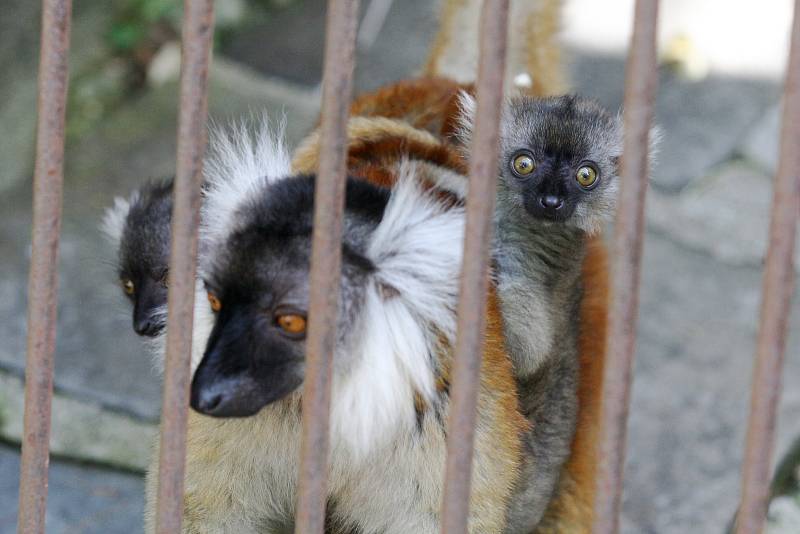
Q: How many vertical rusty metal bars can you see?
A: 6